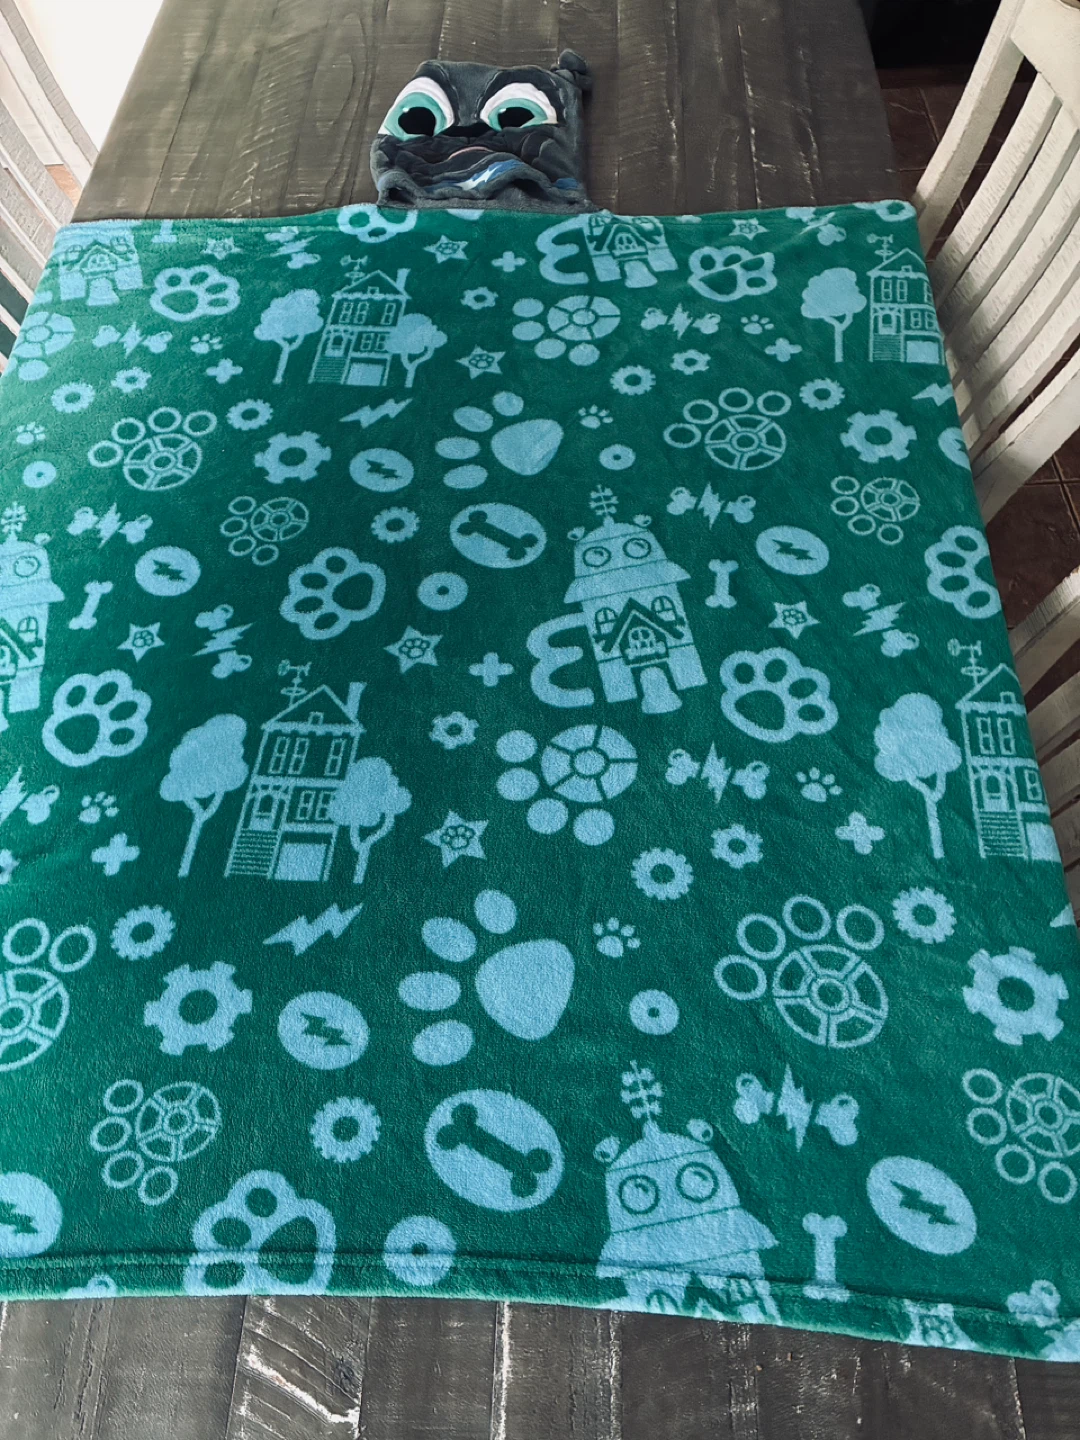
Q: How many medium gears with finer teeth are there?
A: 9